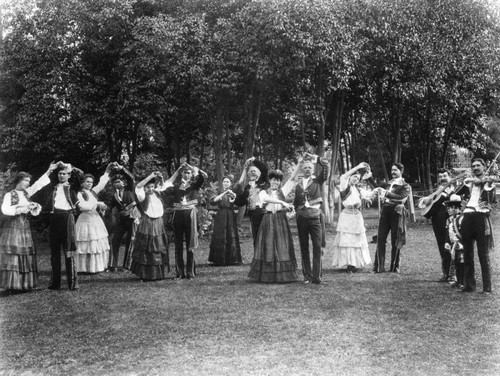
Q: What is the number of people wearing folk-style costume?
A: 15